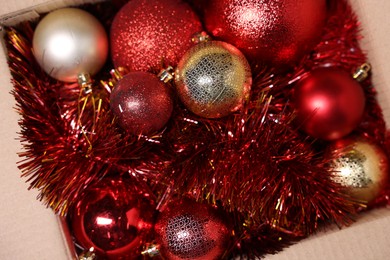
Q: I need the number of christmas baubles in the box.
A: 9